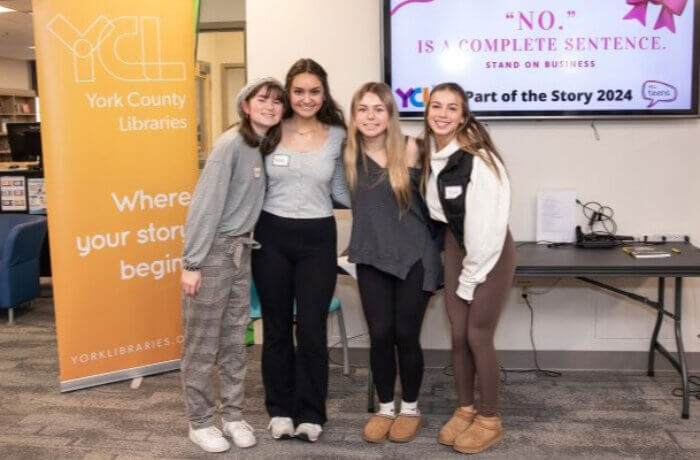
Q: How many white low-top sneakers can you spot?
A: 4